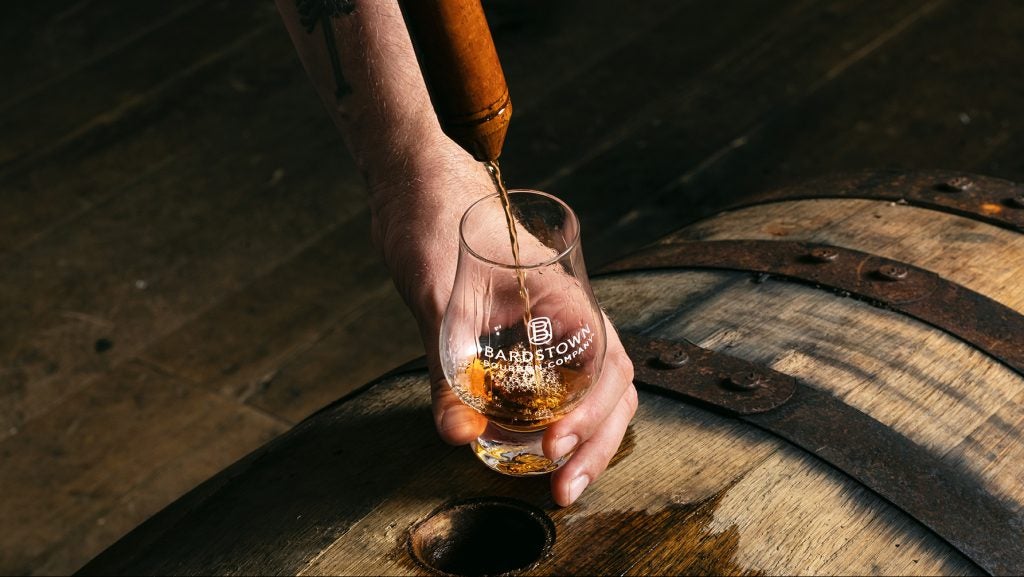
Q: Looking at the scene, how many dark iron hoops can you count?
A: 3